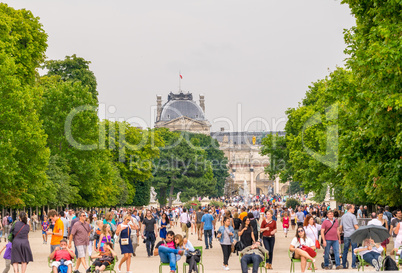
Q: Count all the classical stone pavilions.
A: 1